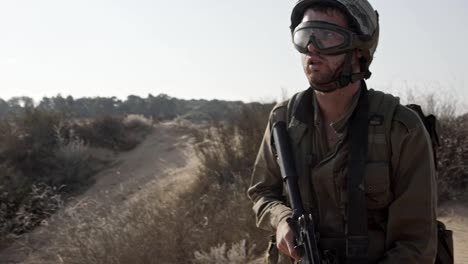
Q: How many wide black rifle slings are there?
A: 1